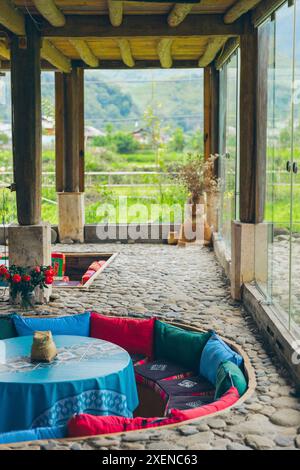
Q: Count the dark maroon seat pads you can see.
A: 3